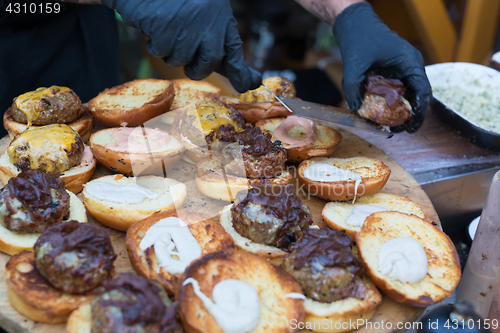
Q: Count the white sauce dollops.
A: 6